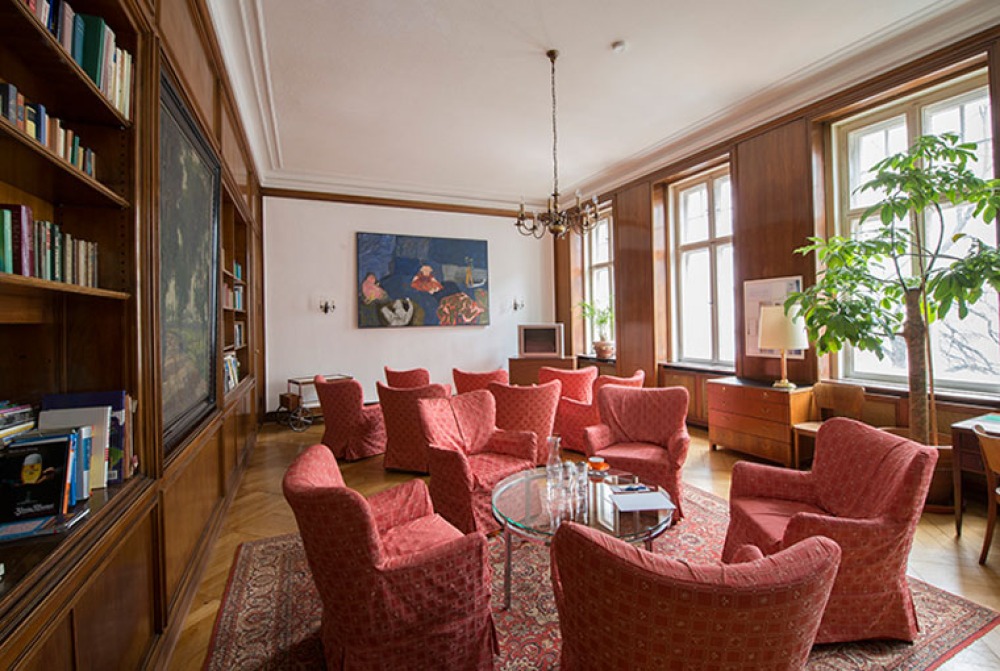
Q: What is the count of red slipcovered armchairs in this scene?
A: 12